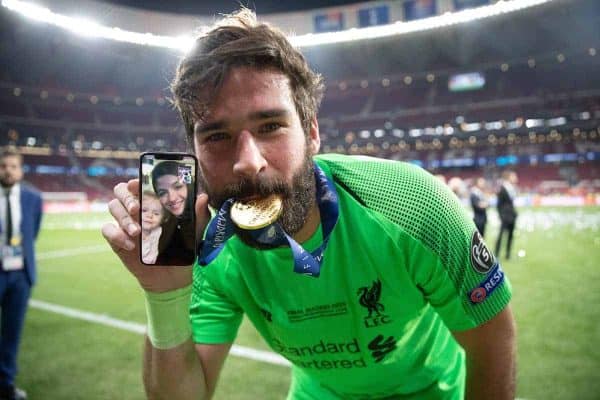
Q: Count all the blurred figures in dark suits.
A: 3